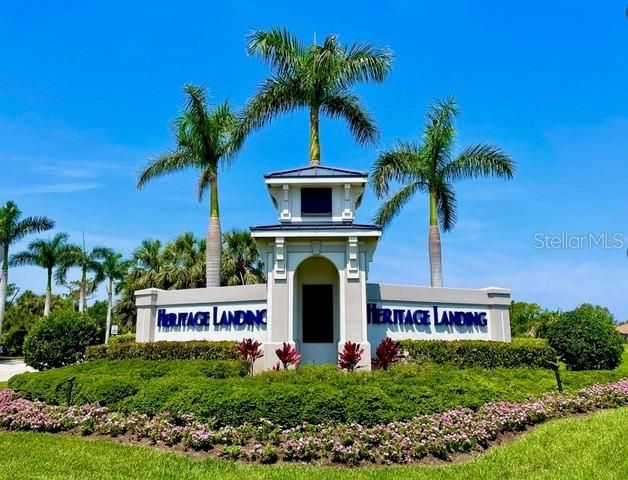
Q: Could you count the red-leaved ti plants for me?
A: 4